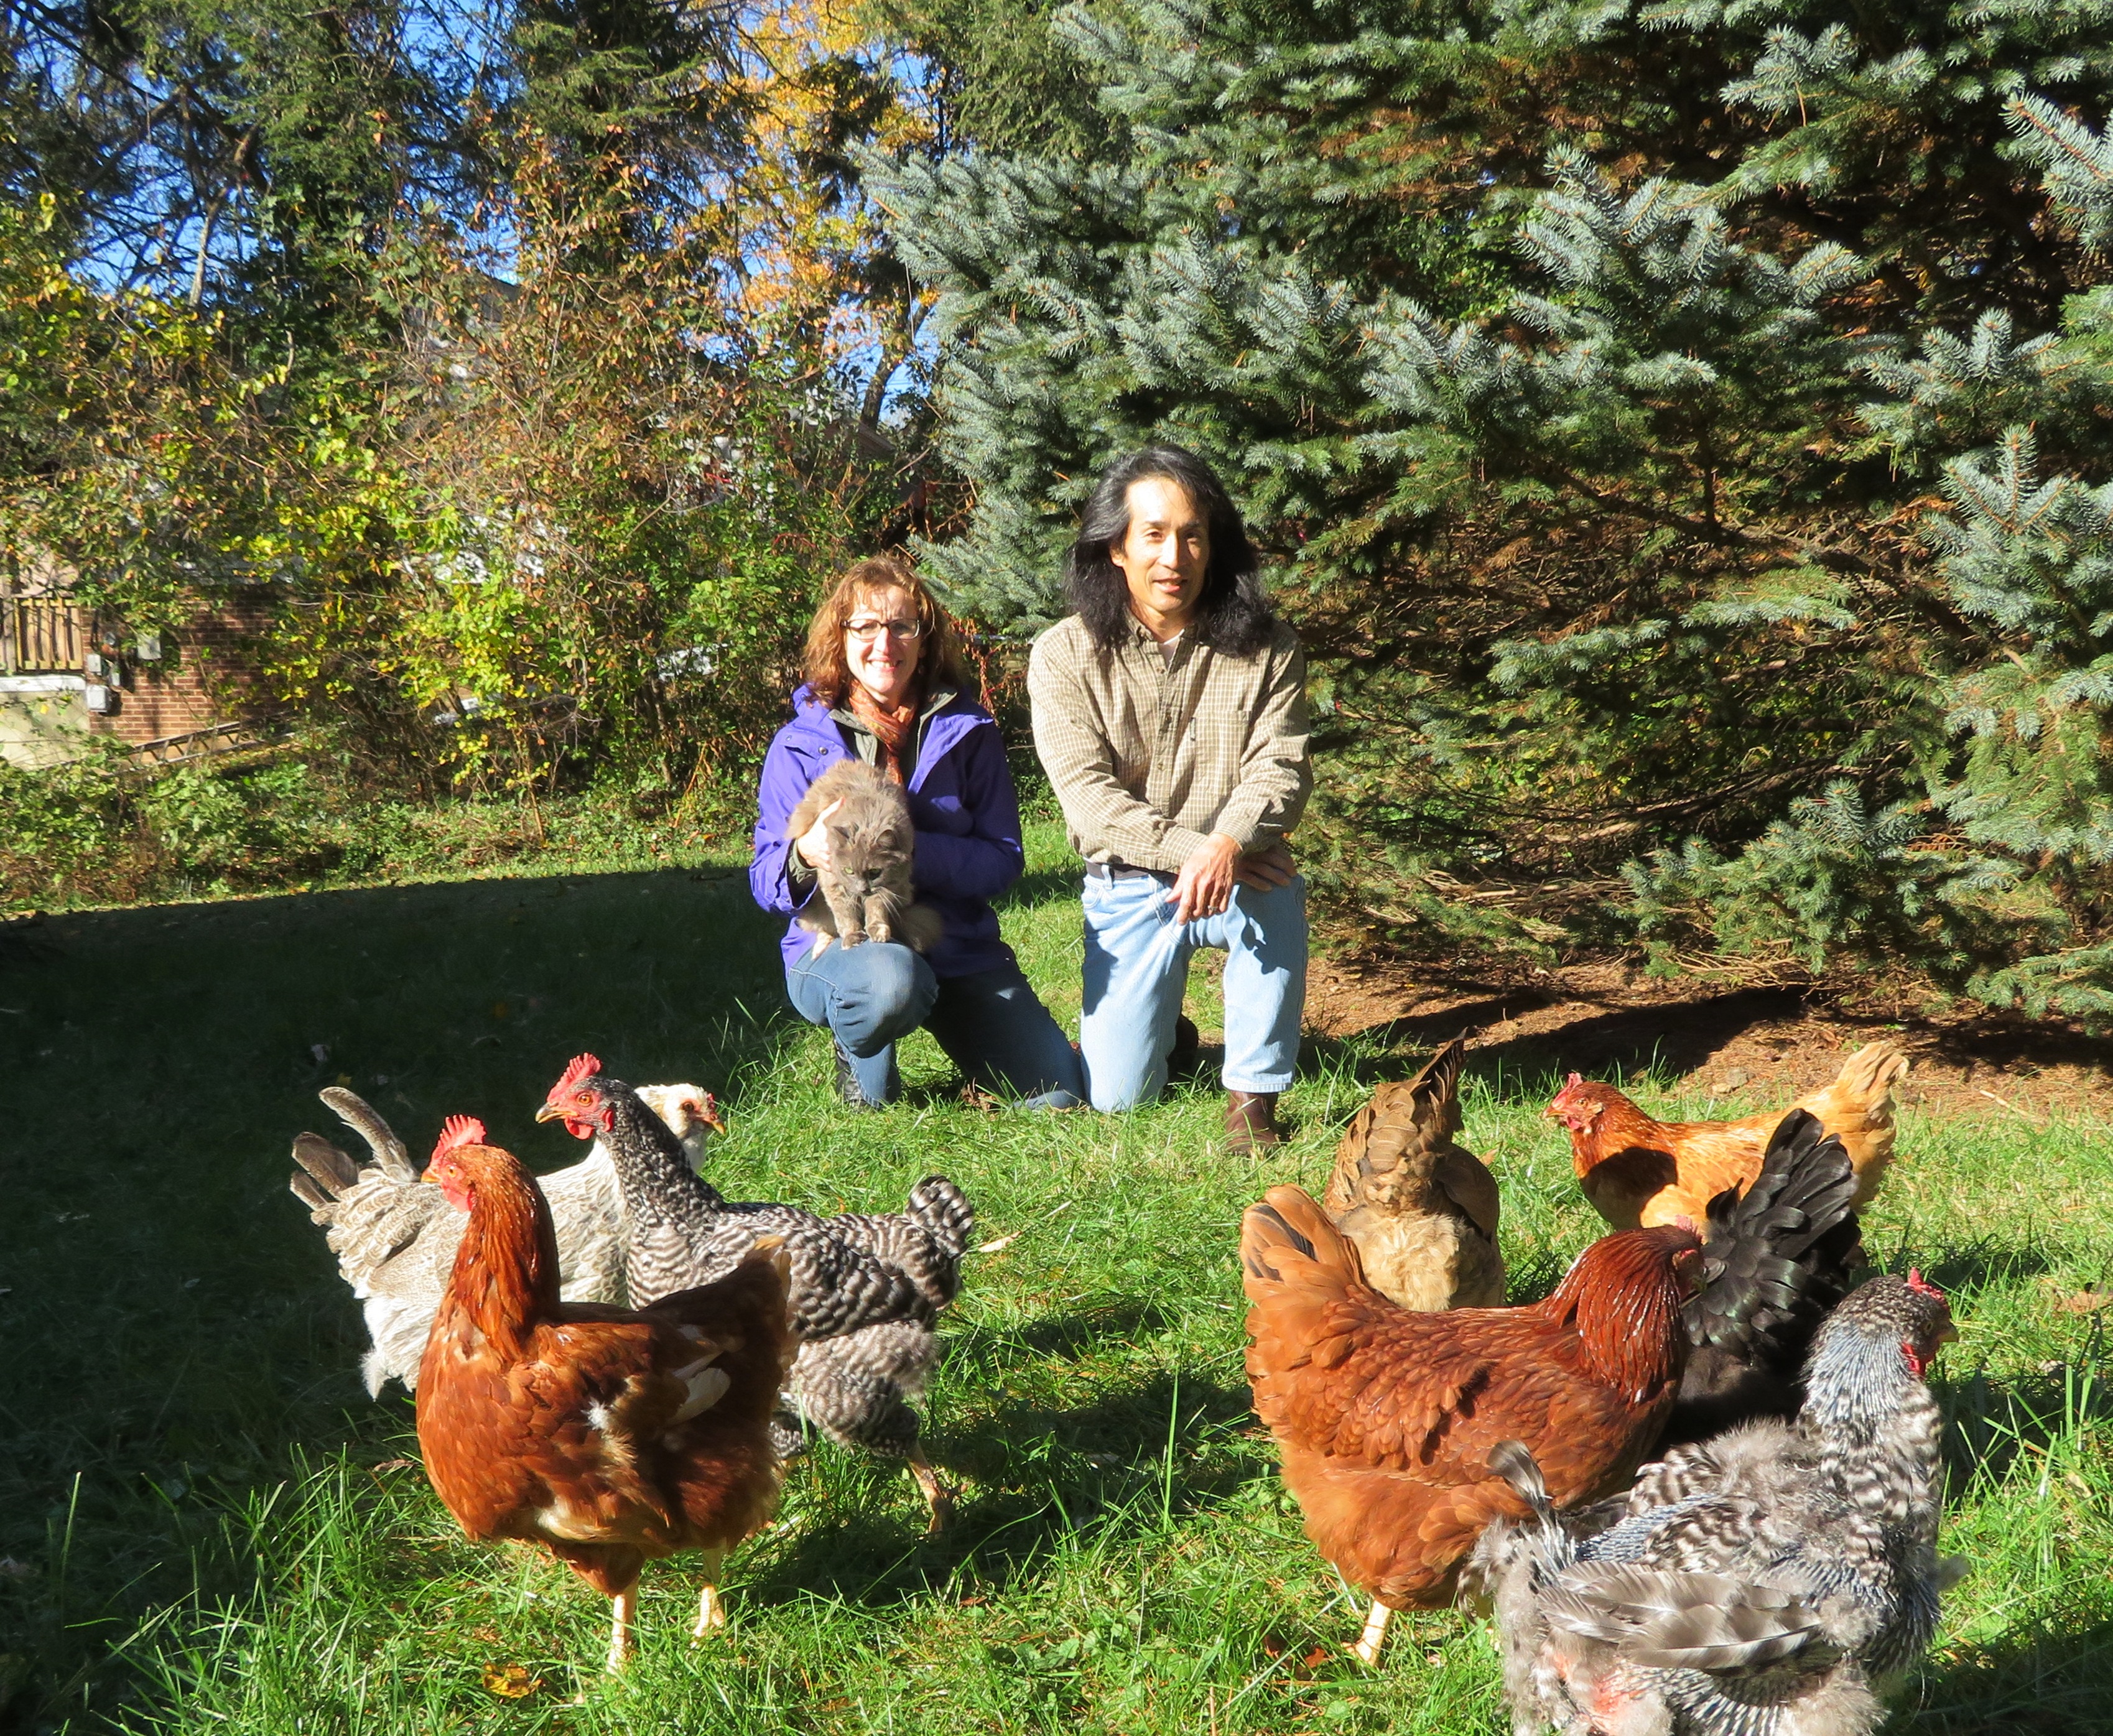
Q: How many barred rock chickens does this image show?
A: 2